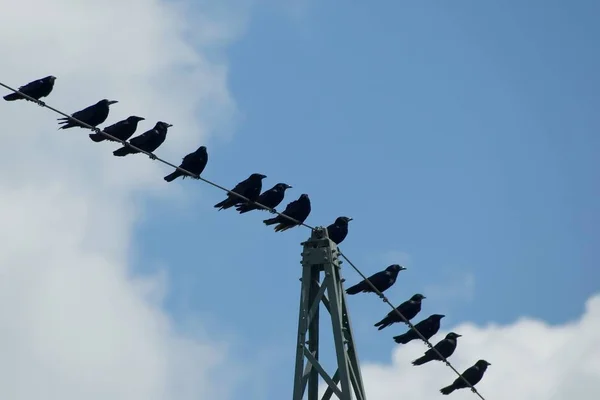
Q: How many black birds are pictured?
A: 14